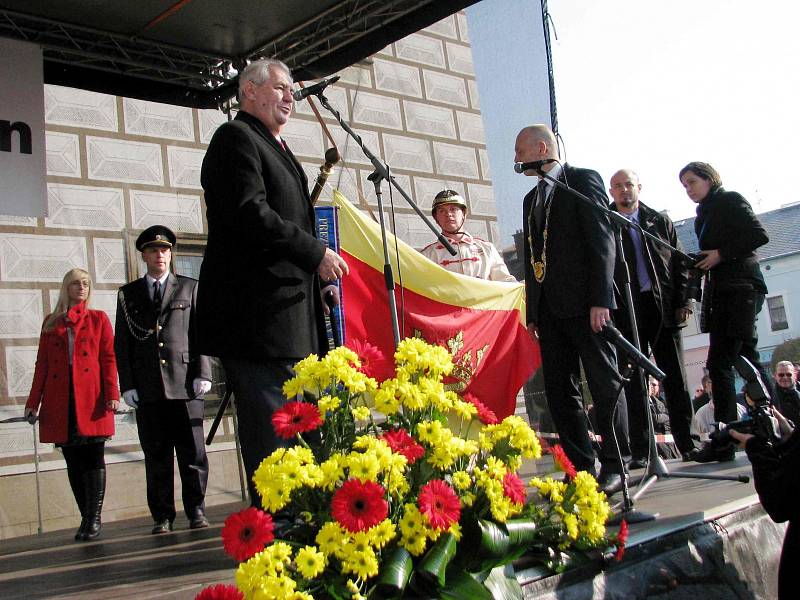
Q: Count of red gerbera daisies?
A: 11